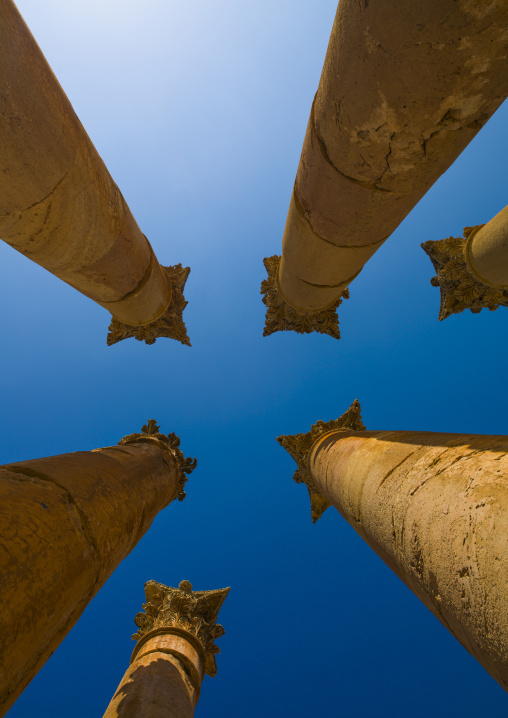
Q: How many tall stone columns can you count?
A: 6